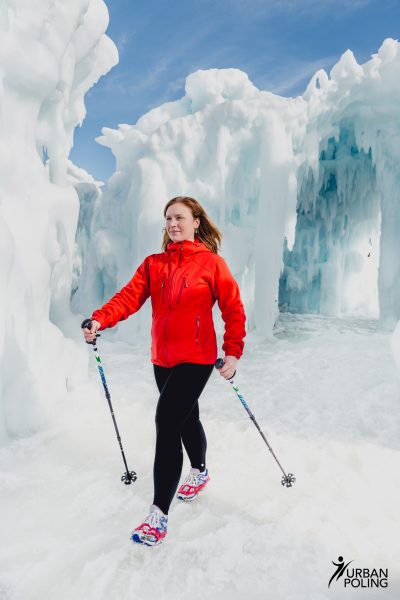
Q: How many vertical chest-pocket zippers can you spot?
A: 2